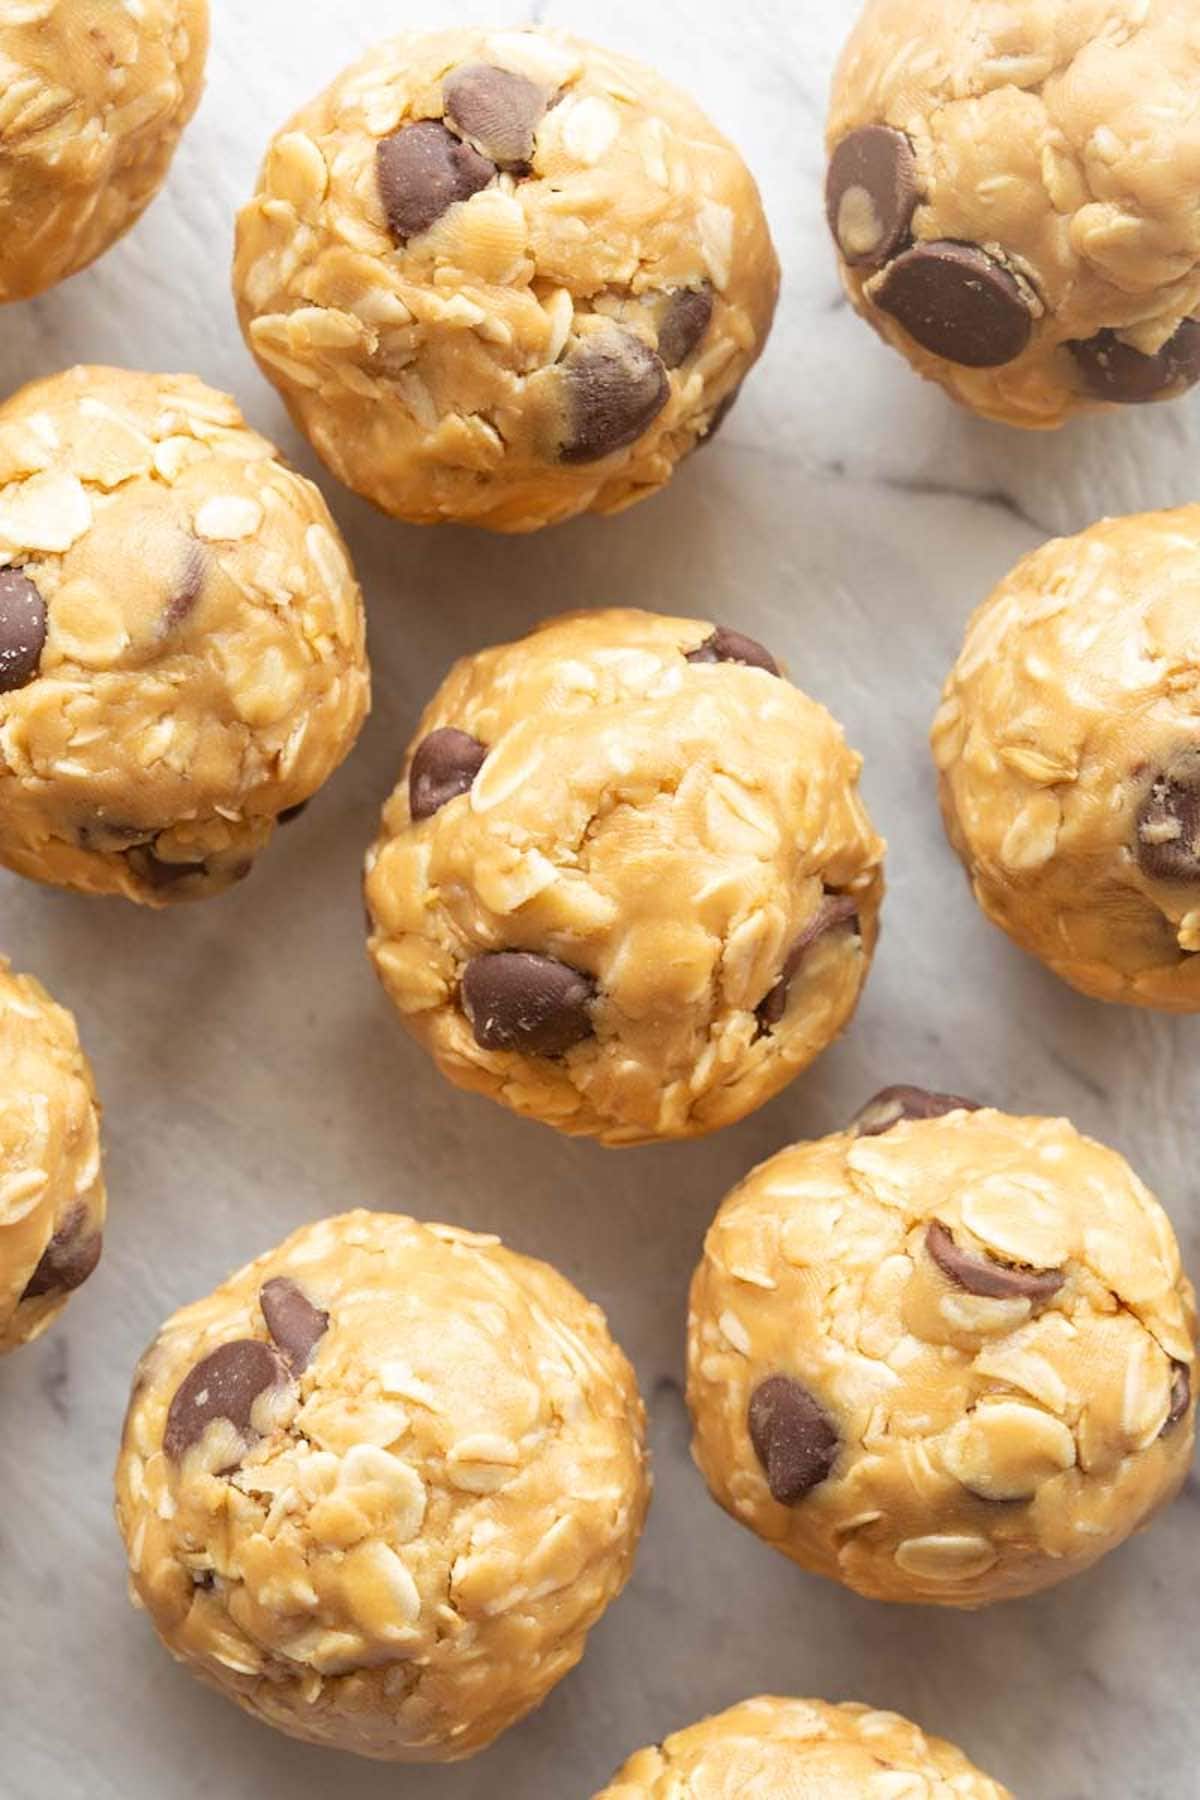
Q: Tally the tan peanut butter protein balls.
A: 10